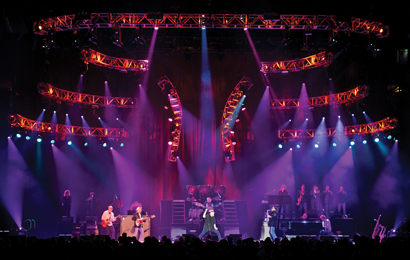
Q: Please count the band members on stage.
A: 14